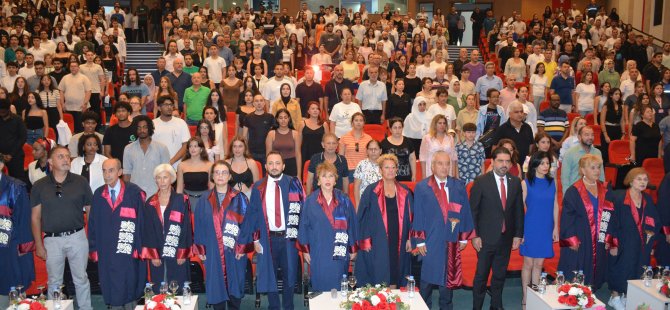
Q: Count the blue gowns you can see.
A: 11